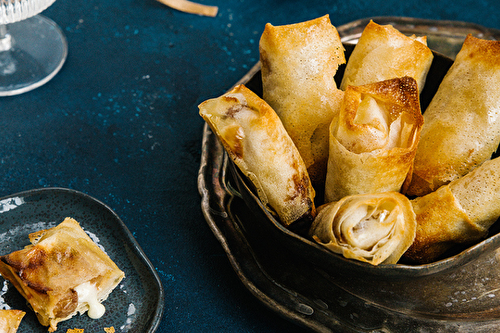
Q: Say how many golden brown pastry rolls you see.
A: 8